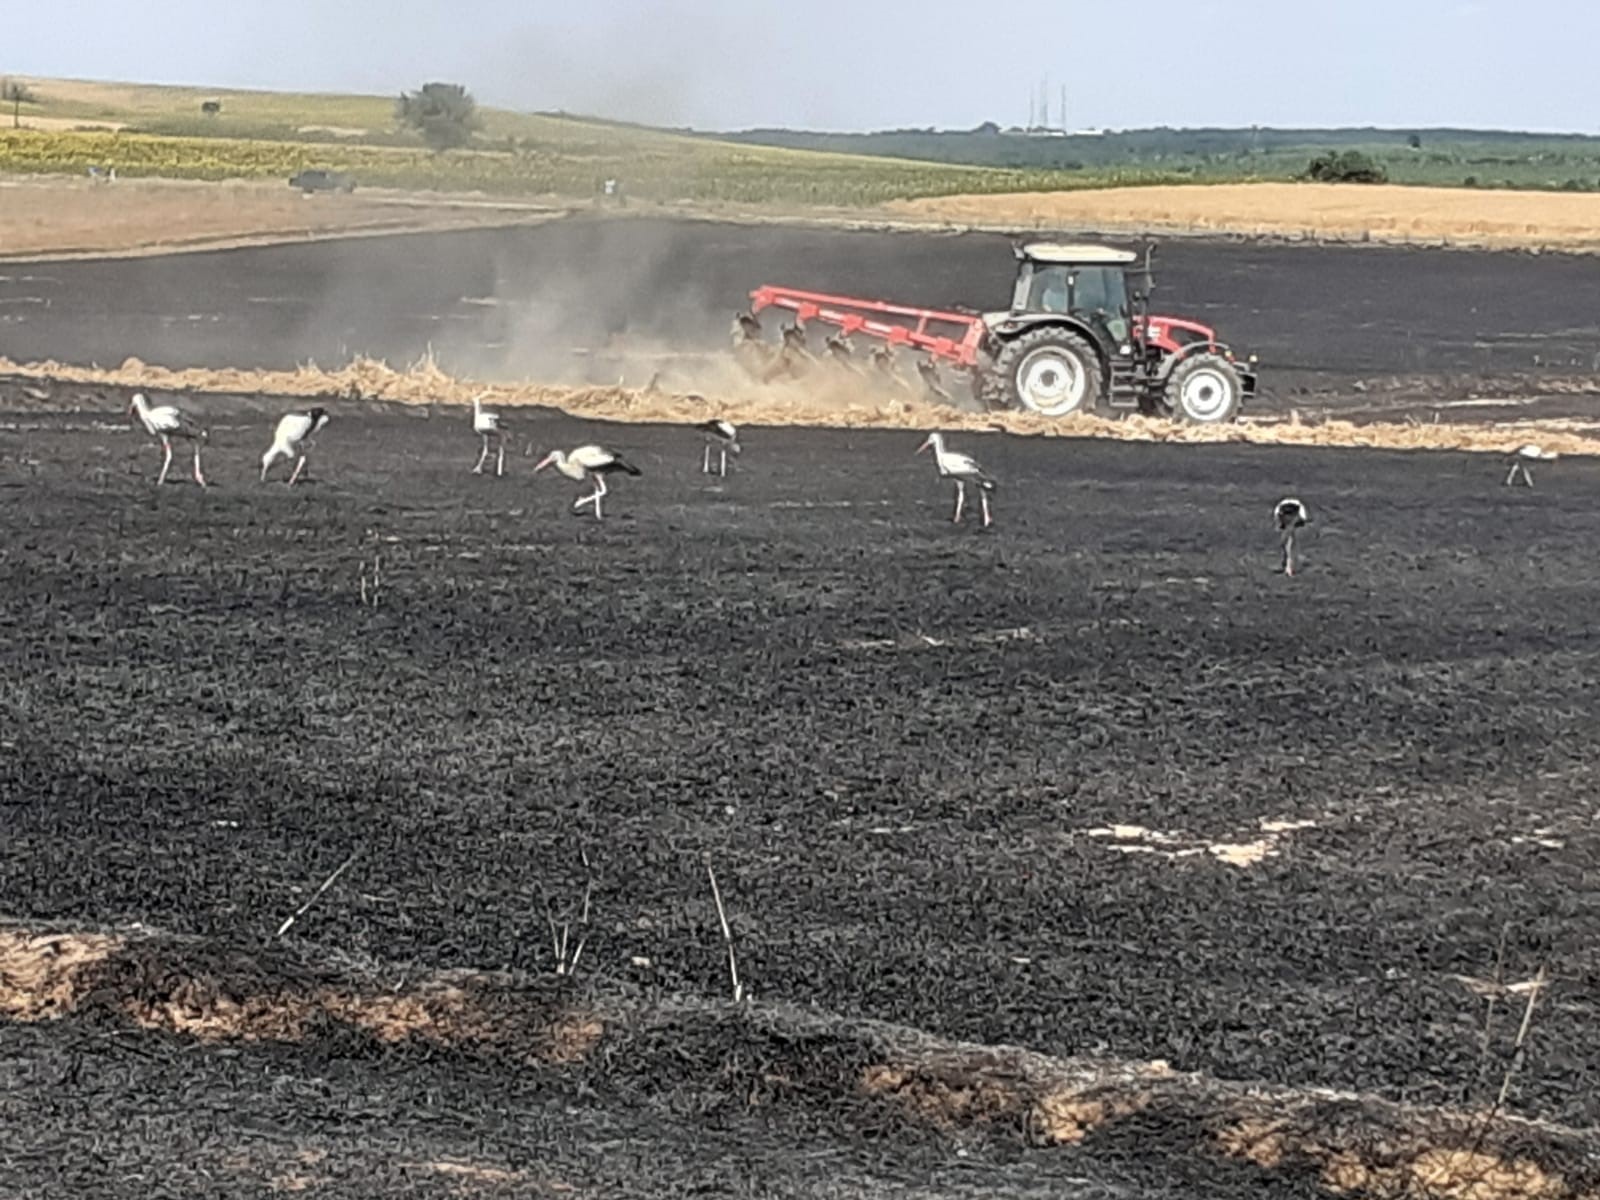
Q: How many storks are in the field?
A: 8